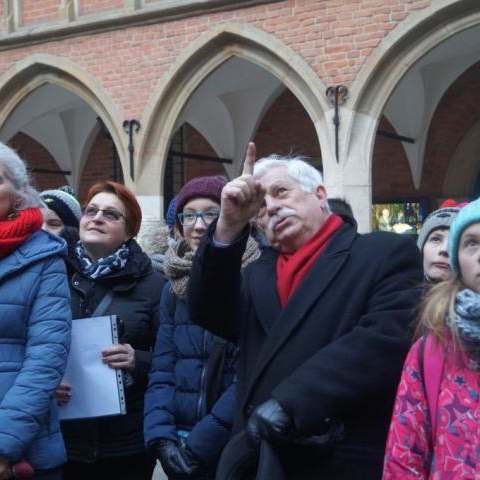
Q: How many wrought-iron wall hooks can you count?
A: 2